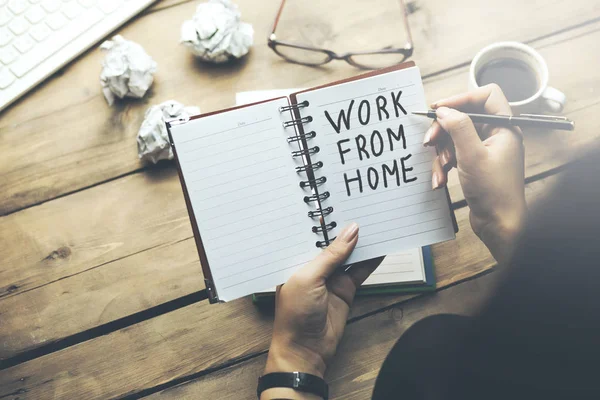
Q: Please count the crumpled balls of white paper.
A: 3